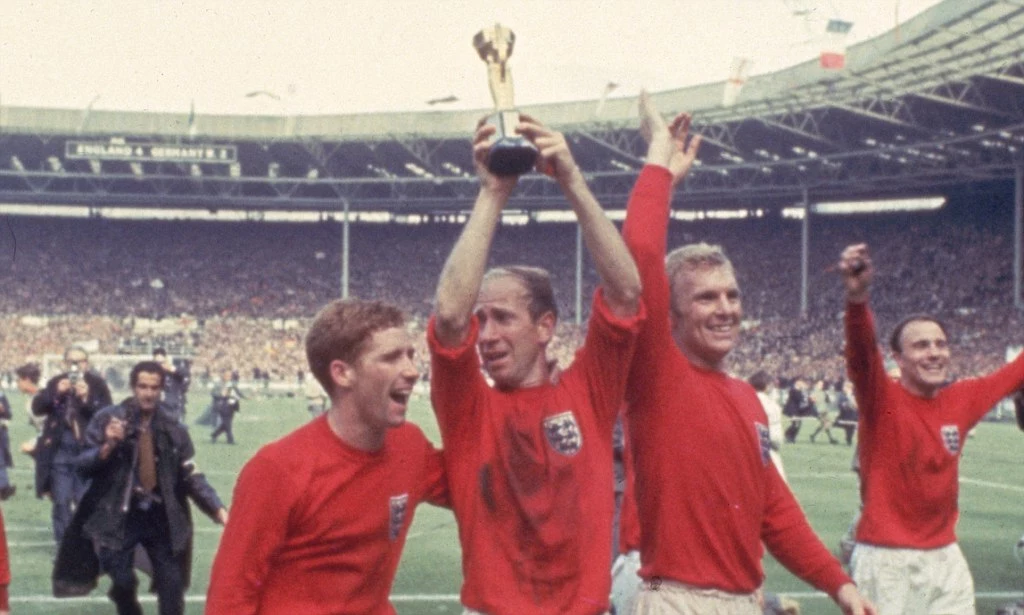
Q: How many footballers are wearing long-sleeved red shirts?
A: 4